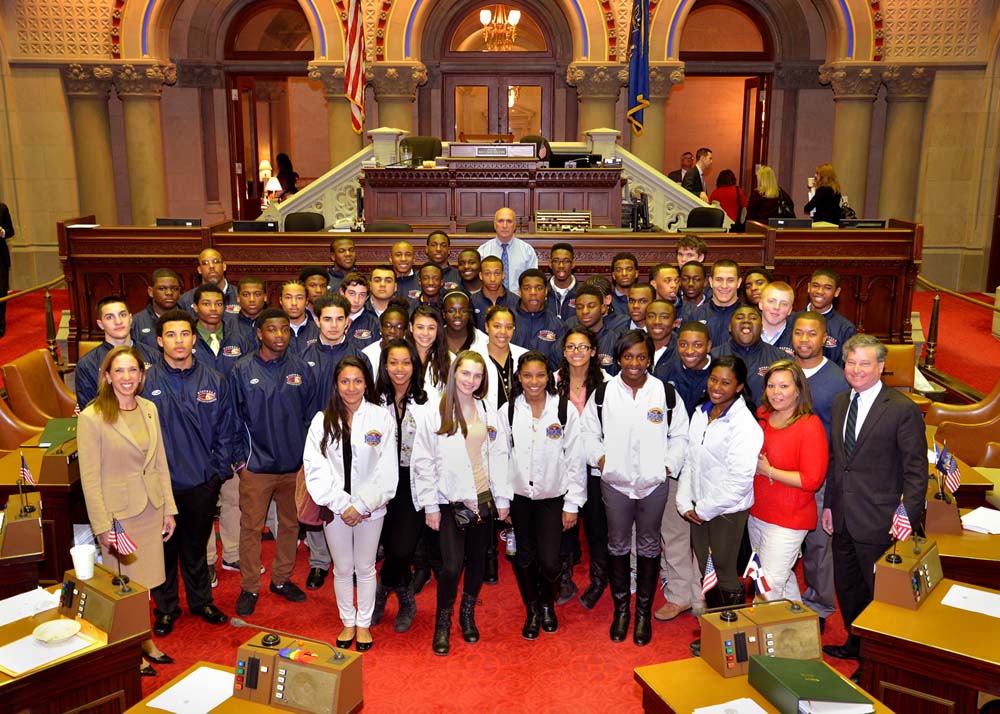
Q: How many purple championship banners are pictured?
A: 0